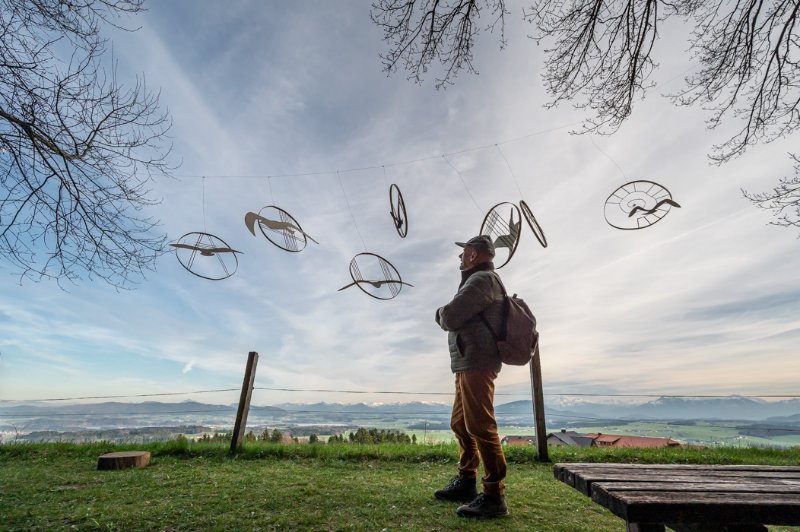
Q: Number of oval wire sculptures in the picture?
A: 7